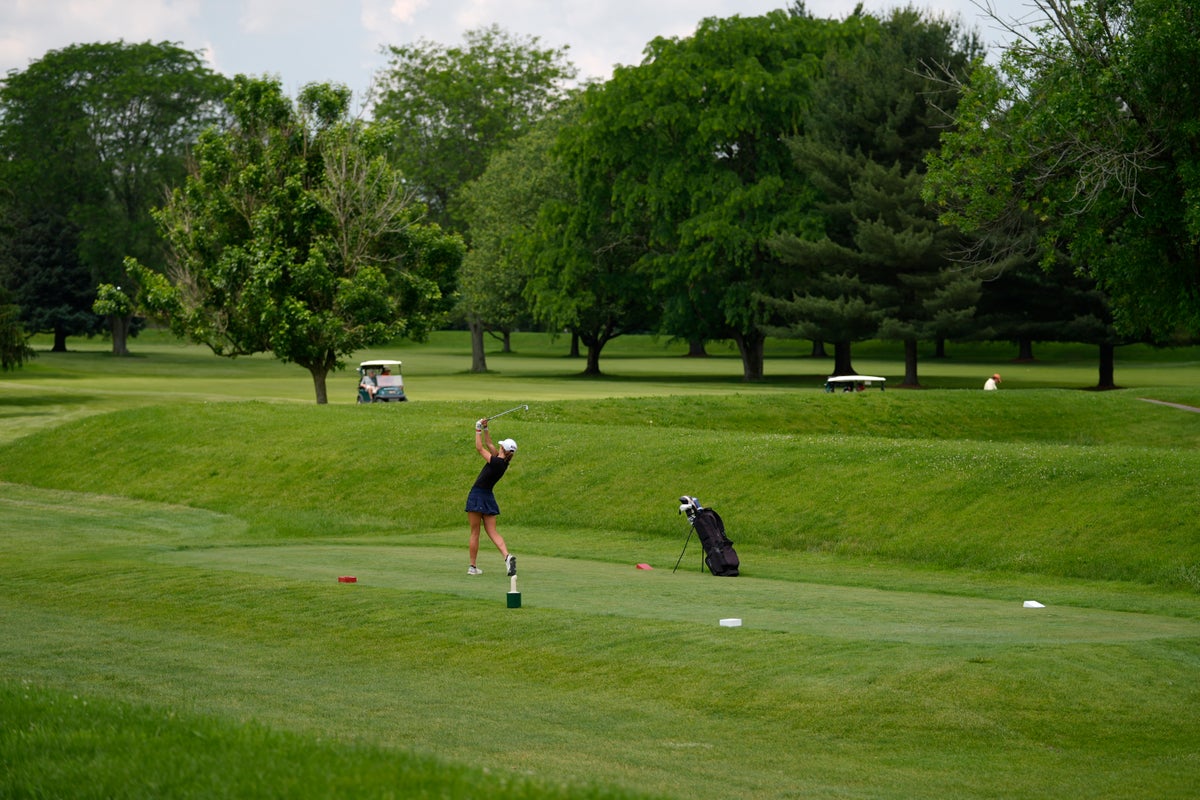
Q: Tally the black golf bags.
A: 1